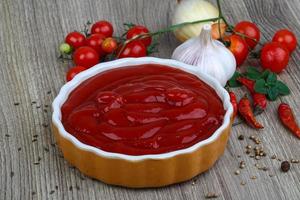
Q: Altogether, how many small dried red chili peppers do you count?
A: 4